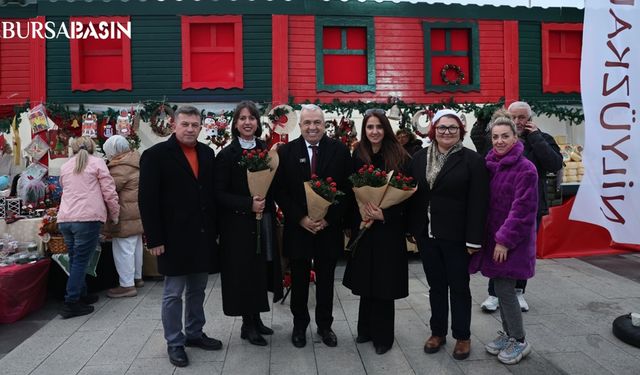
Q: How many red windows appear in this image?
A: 3